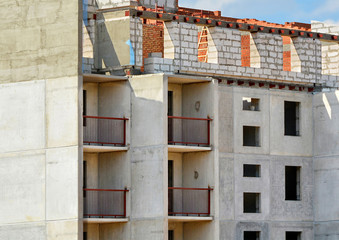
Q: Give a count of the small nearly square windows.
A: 5